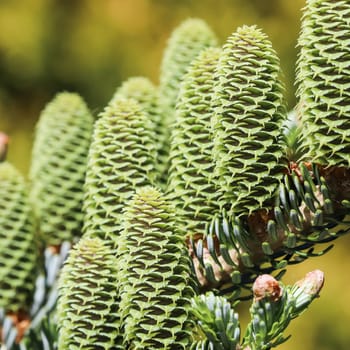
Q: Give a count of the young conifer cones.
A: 10